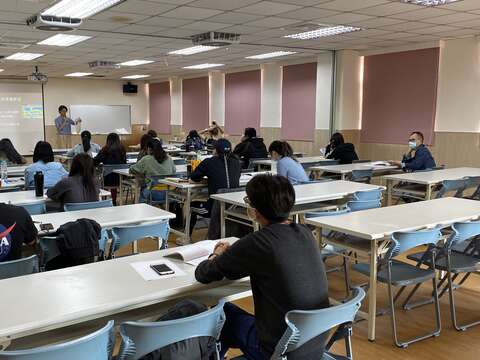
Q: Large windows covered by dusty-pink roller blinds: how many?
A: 5